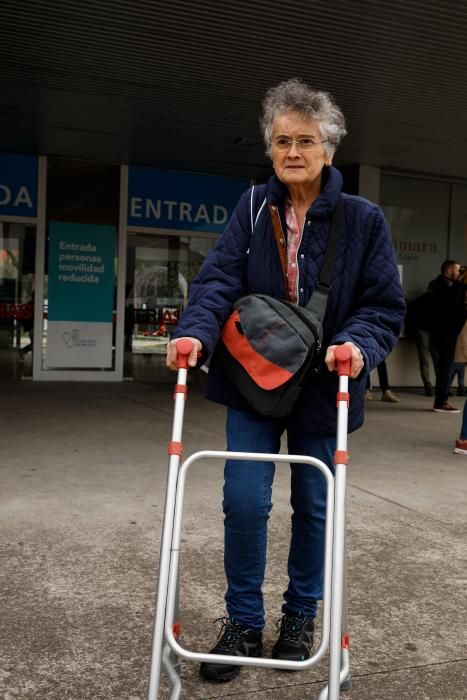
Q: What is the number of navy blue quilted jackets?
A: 1